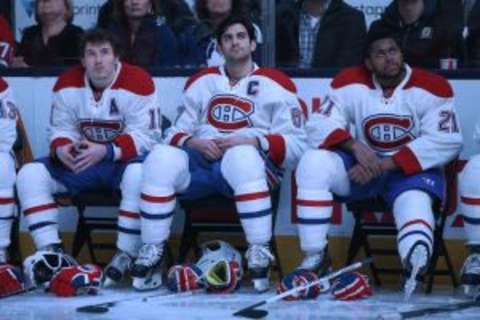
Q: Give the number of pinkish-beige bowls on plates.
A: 0